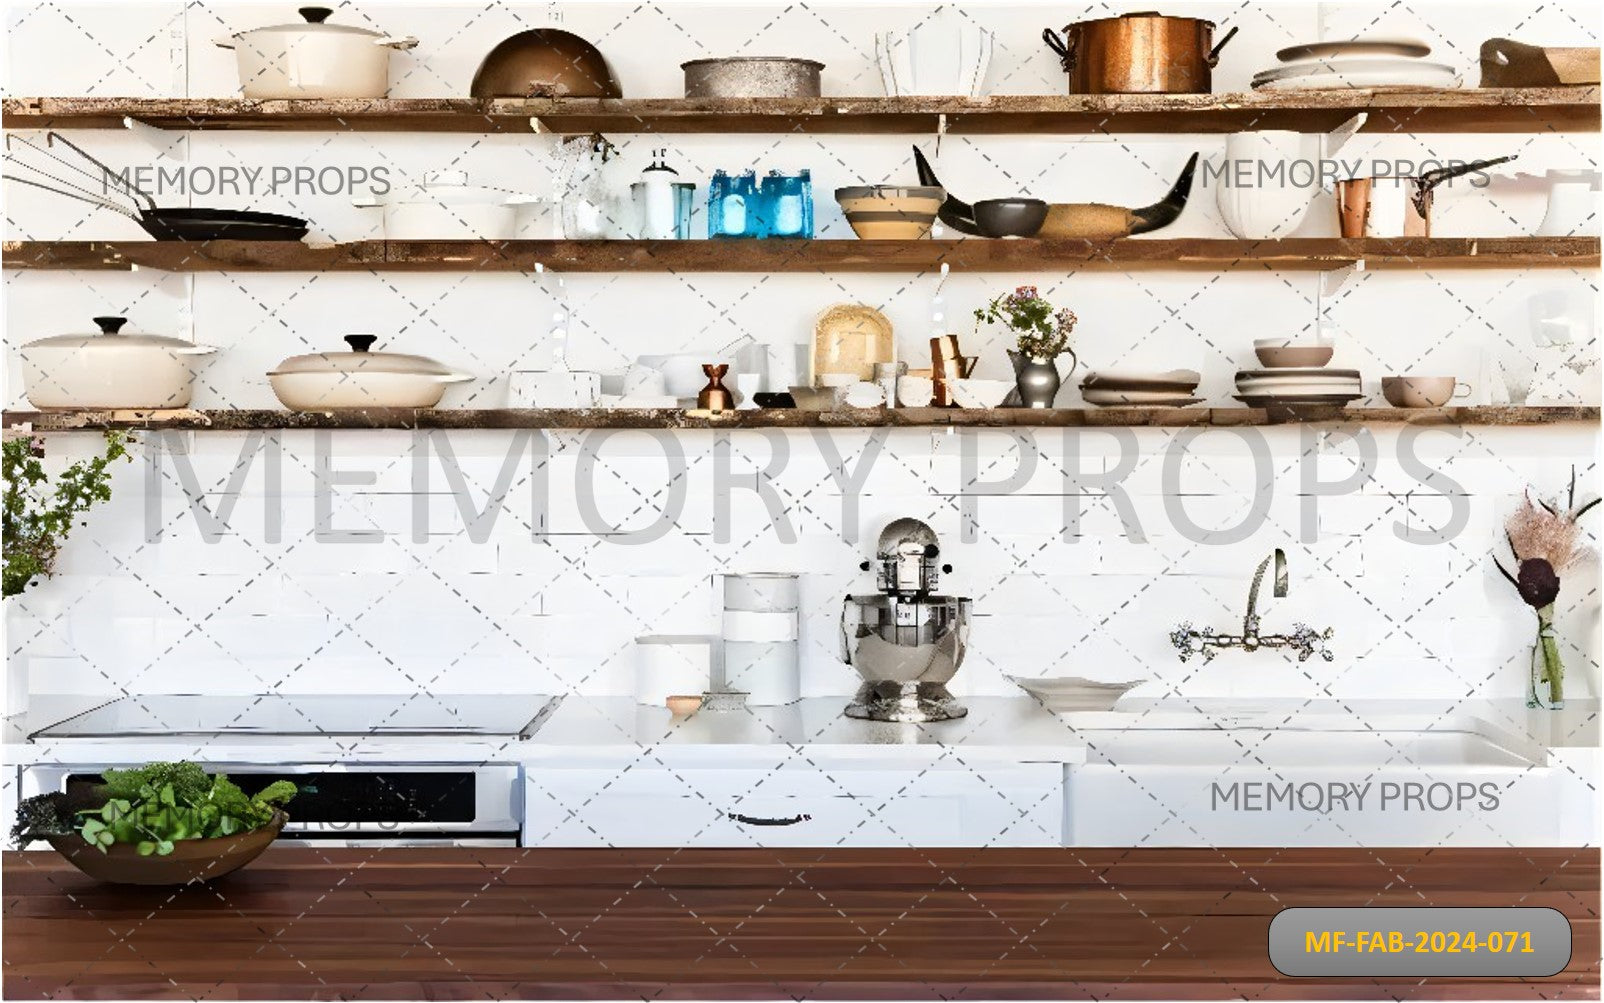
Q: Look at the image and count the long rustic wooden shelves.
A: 3